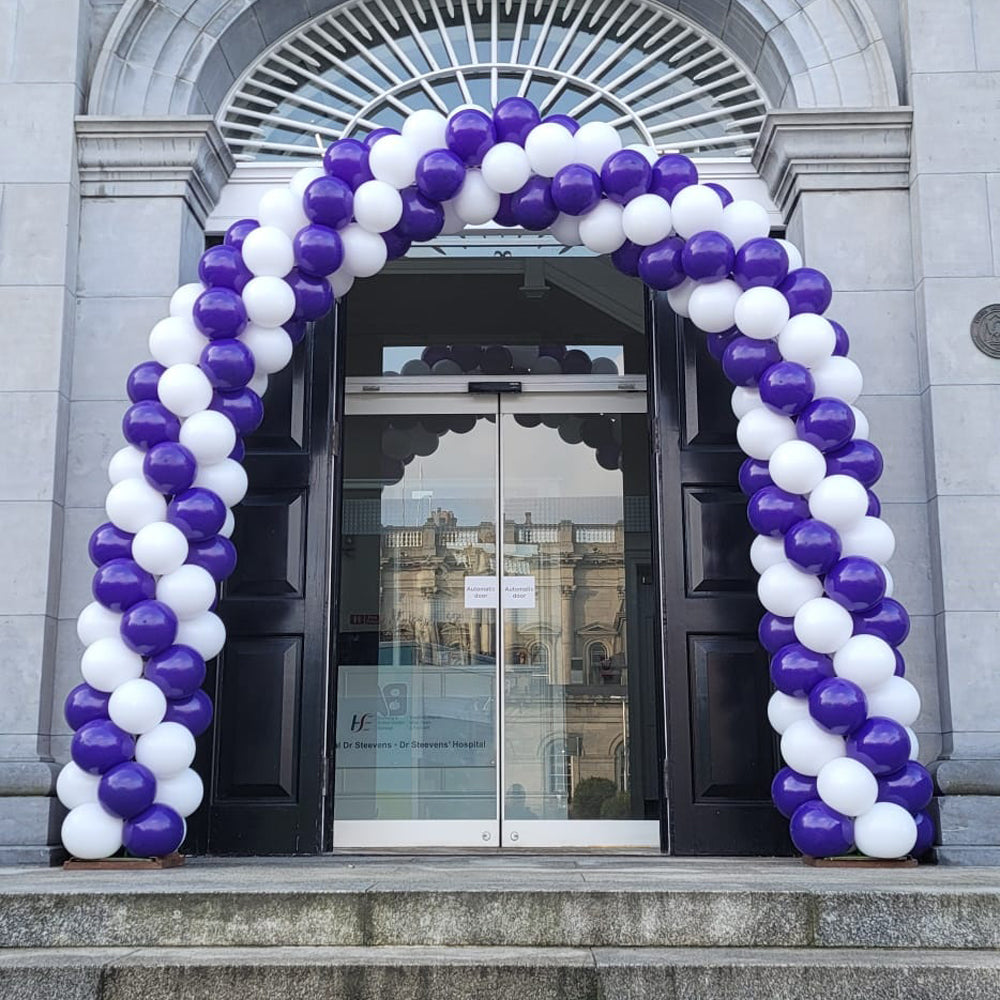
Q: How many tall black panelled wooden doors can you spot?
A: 2